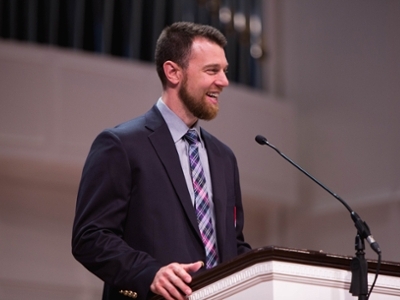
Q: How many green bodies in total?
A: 0